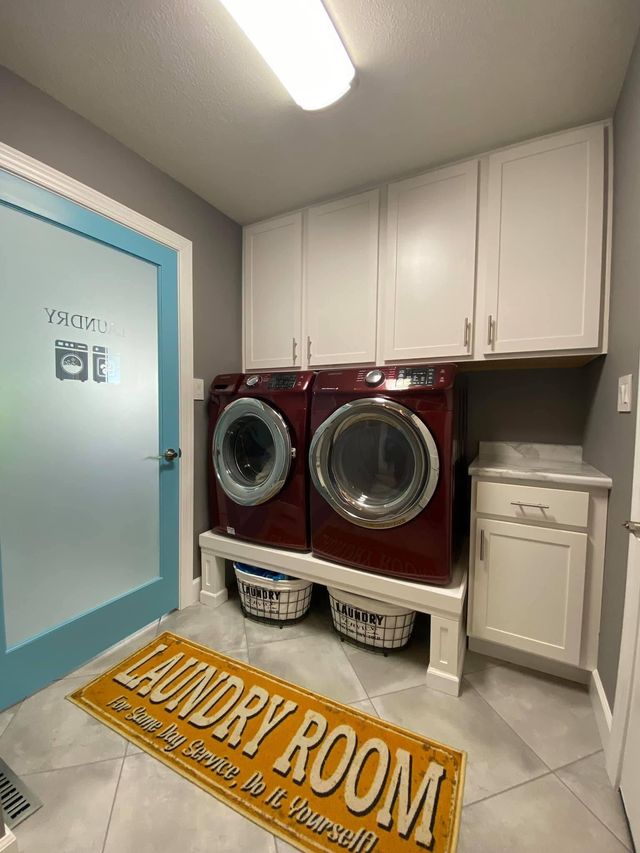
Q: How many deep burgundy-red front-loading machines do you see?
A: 2